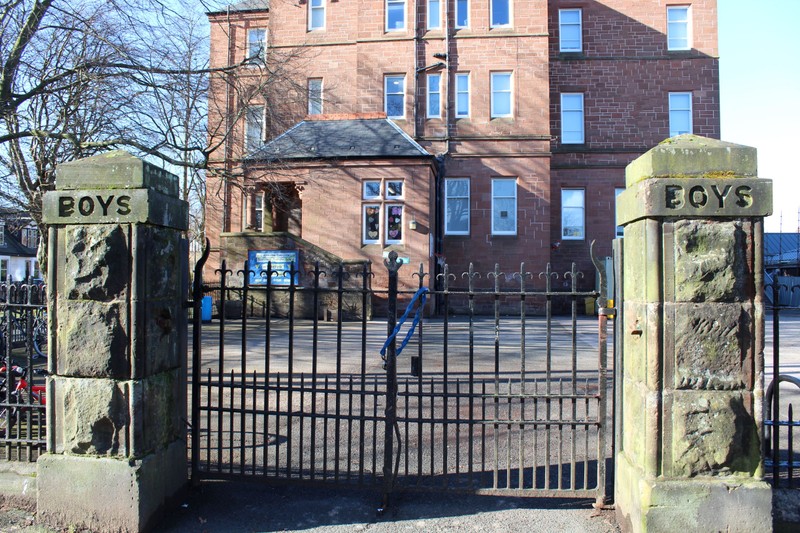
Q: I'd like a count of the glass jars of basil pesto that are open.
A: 0